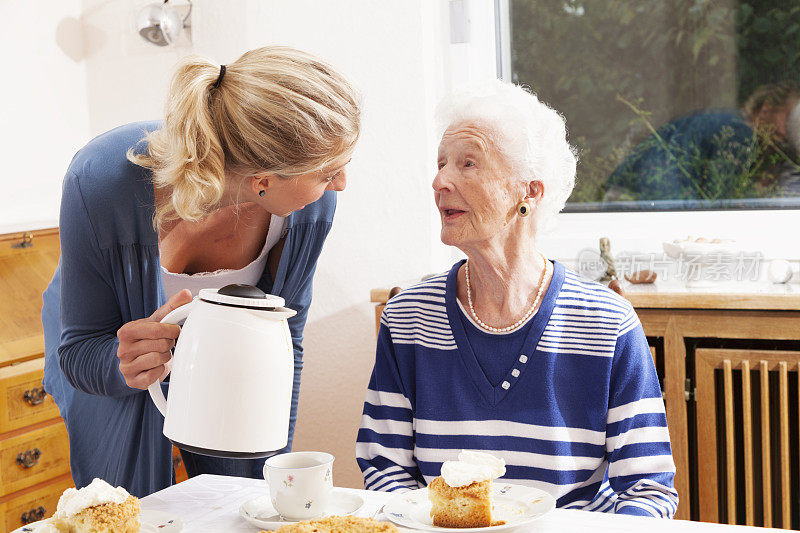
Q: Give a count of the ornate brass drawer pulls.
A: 3